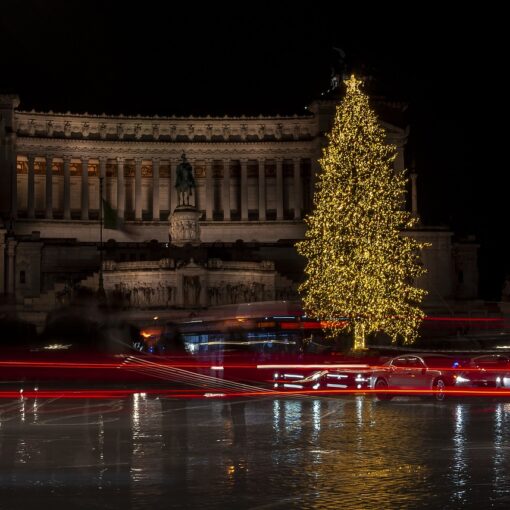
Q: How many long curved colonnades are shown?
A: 1